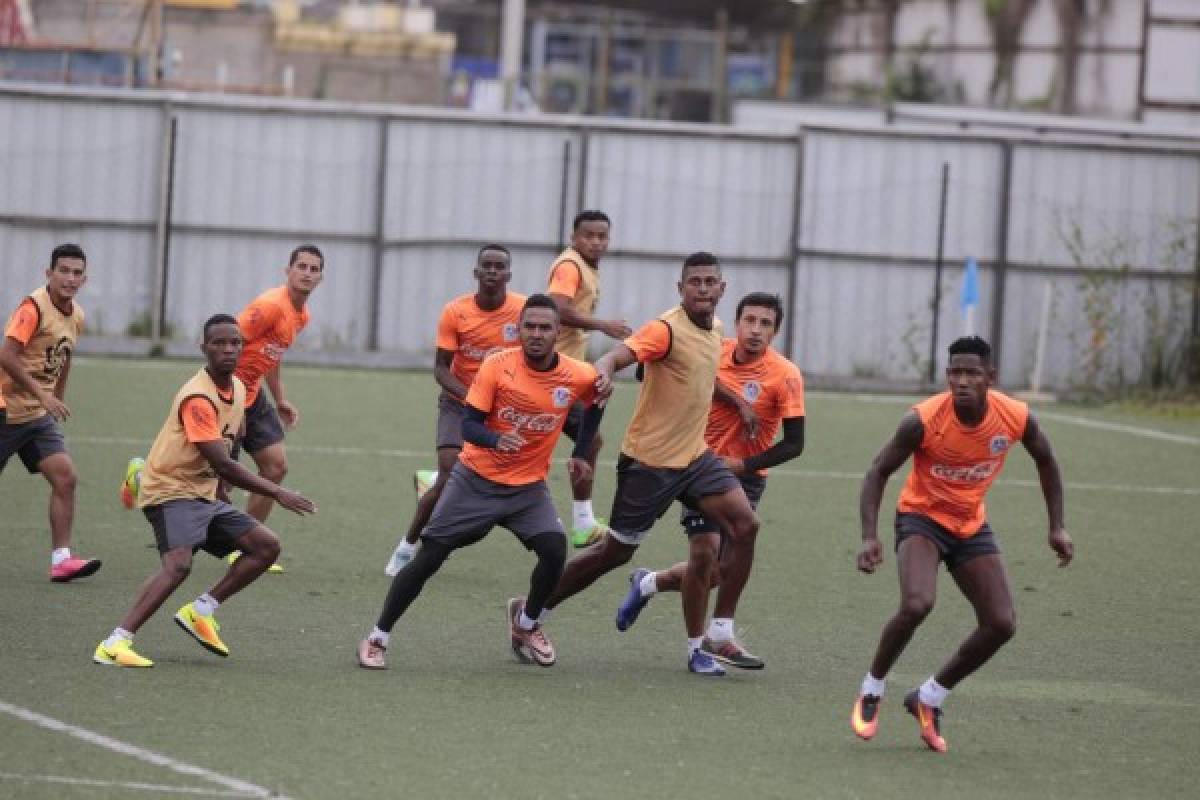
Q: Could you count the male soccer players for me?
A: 9